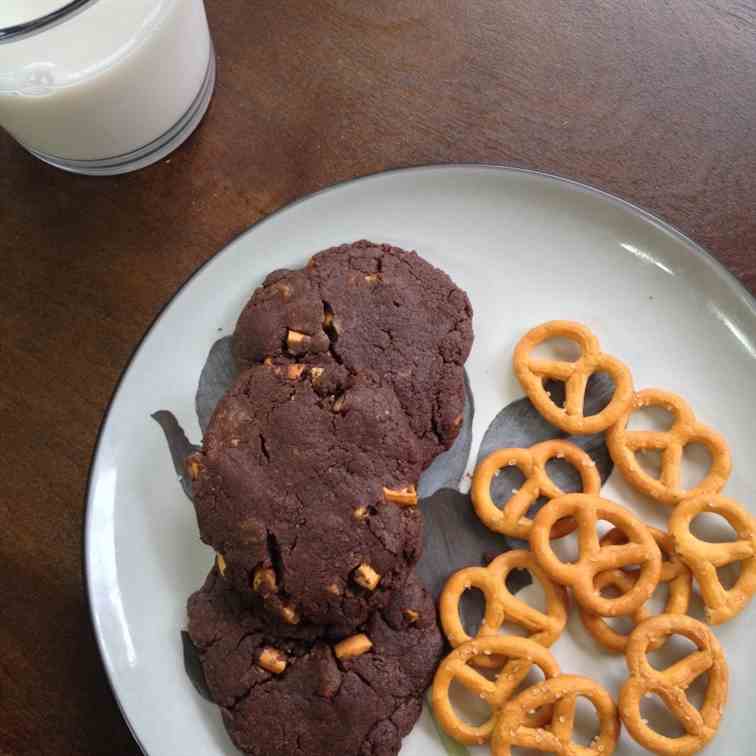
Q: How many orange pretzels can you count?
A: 10